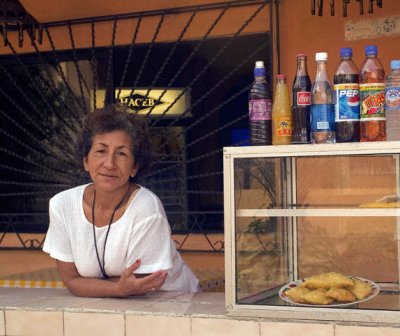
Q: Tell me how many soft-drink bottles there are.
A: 7